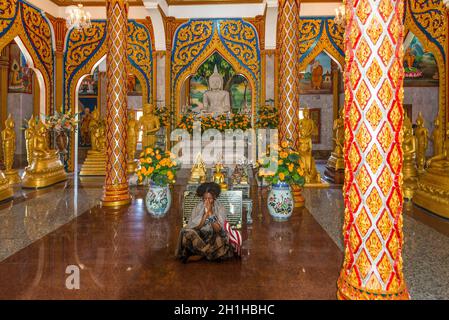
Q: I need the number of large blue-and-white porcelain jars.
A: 2